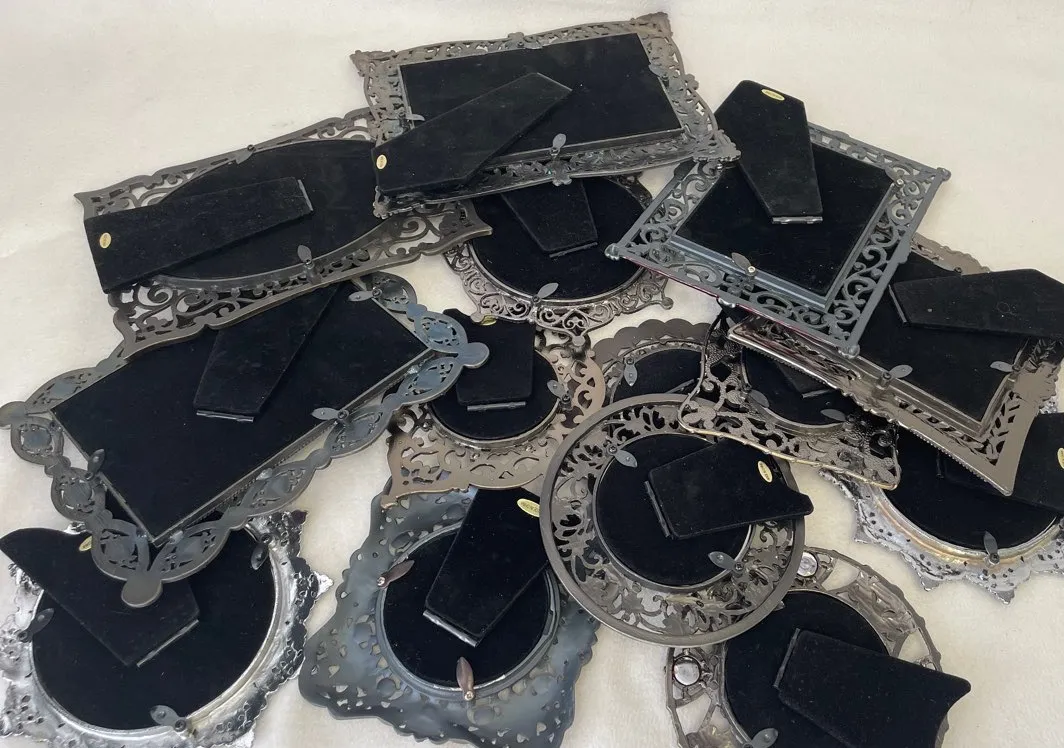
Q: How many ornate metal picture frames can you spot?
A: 14